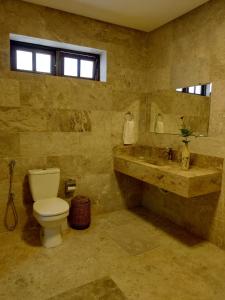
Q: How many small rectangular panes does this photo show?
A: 4